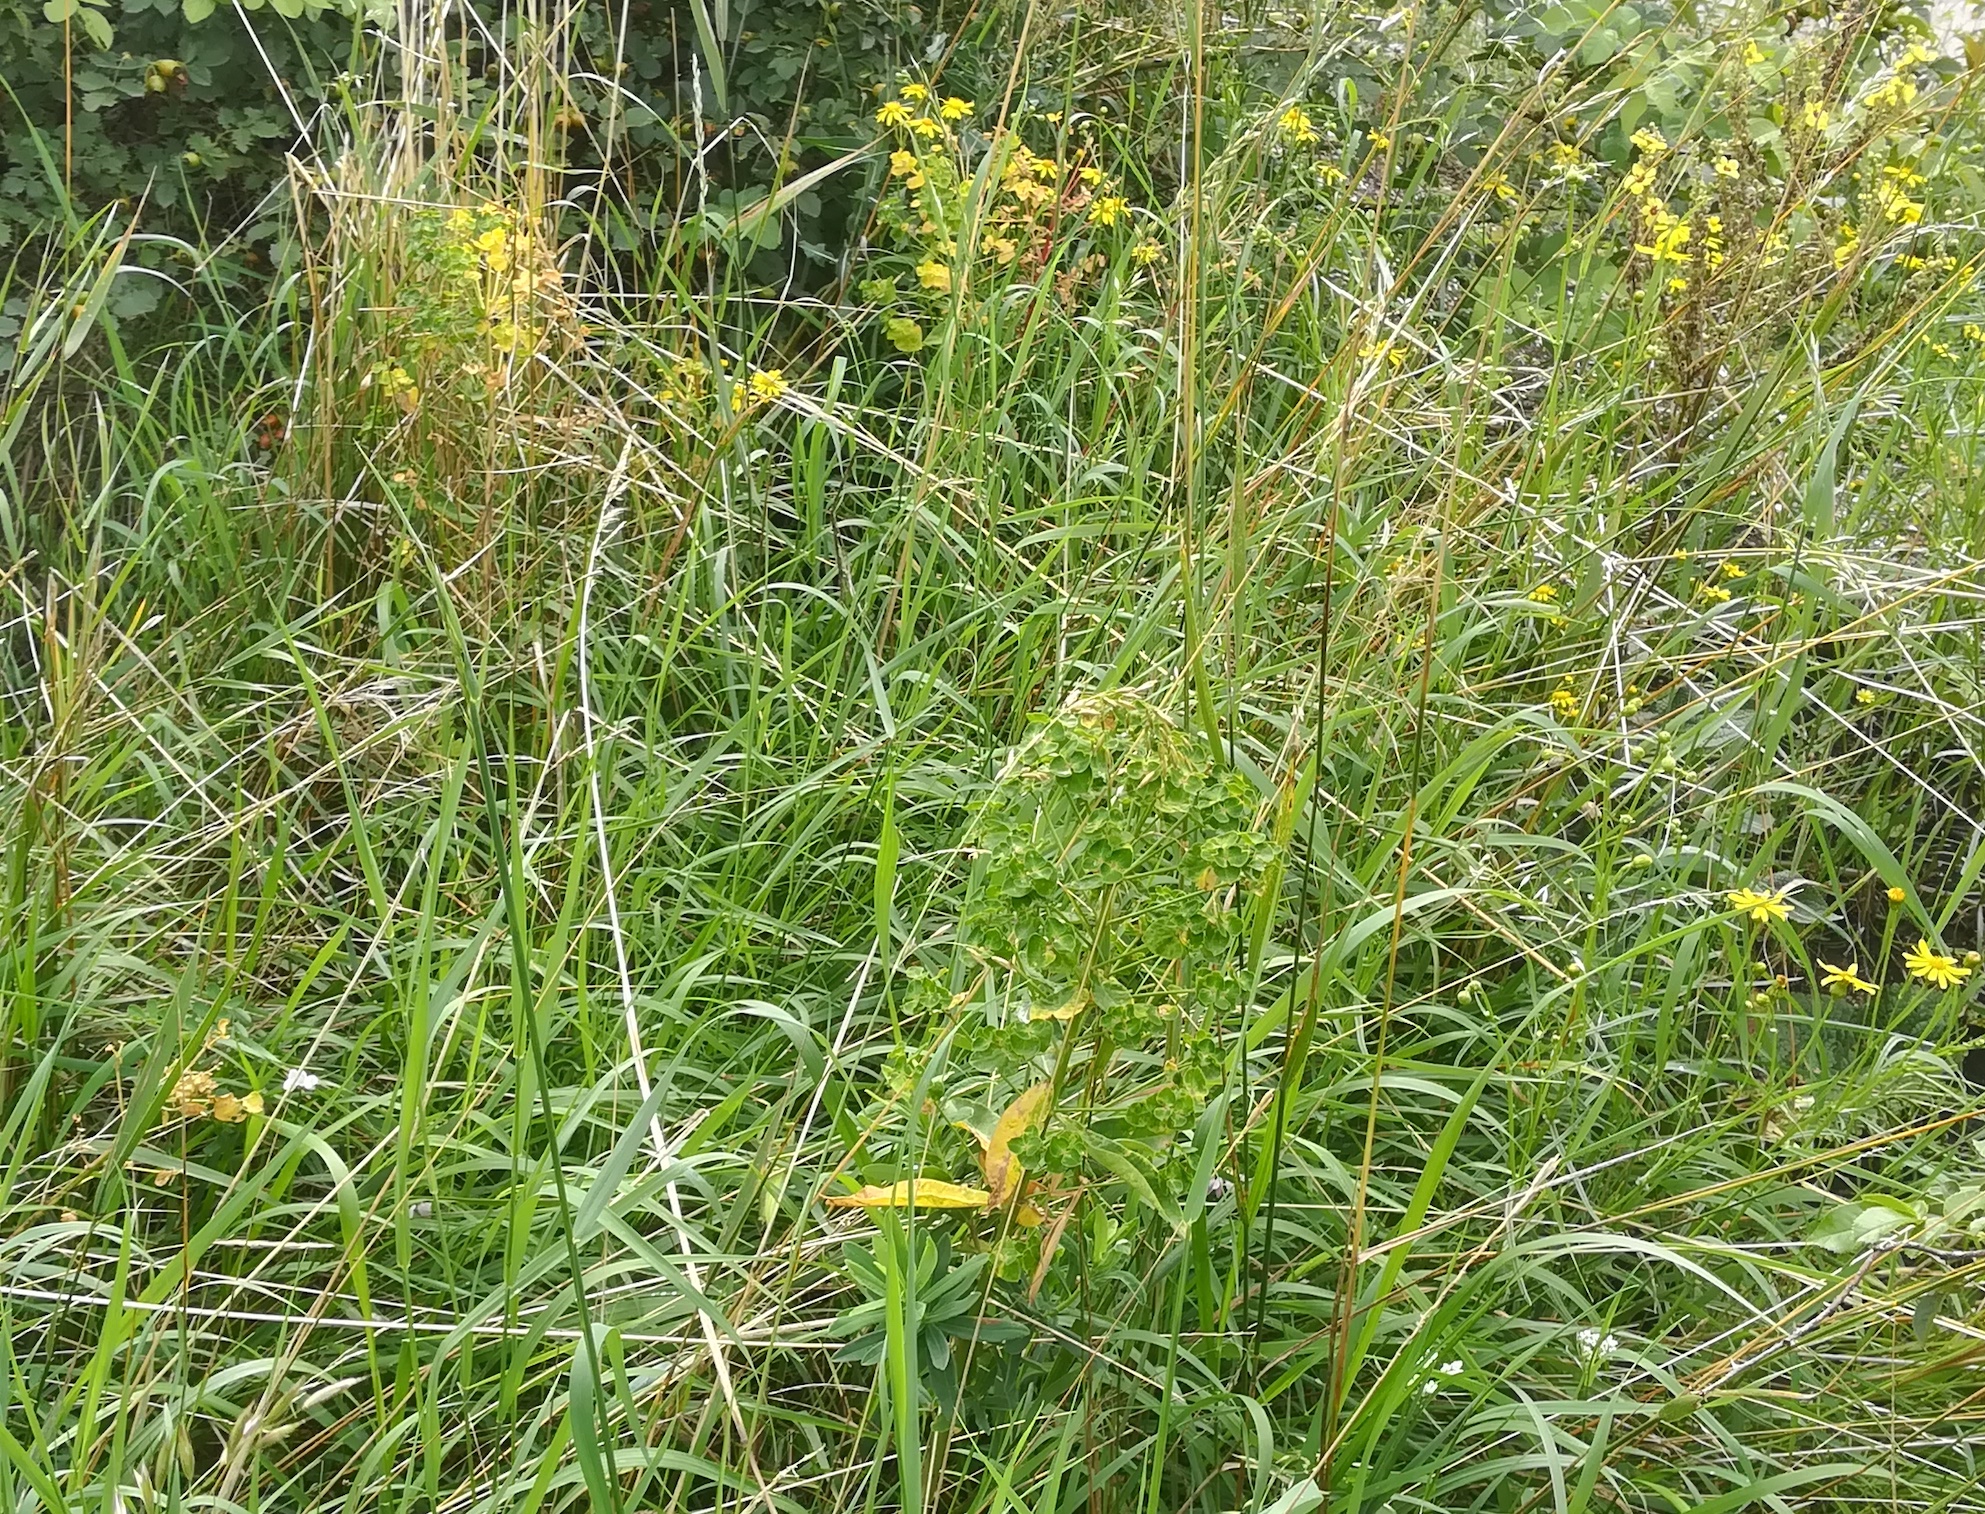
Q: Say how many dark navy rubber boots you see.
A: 0